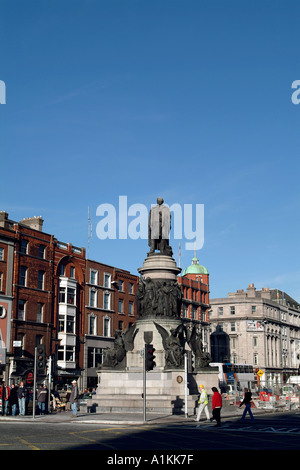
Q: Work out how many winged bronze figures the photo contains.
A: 3